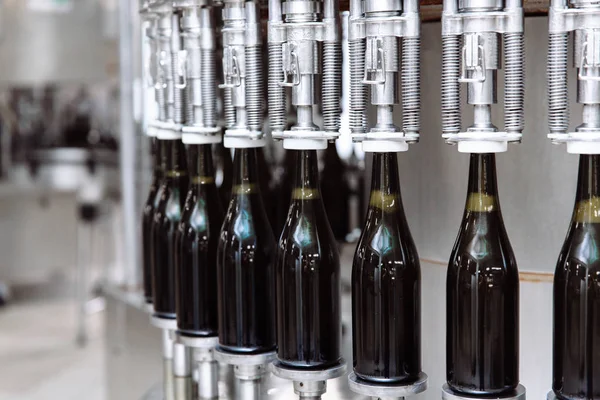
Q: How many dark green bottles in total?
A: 8